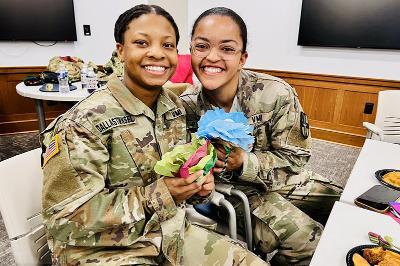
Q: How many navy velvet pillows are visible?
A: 0